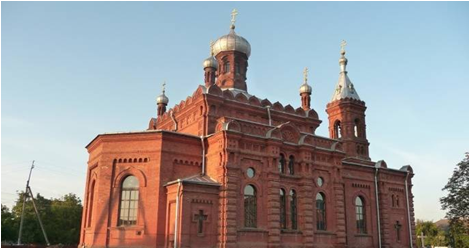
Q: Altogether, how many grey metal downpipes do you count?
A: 6